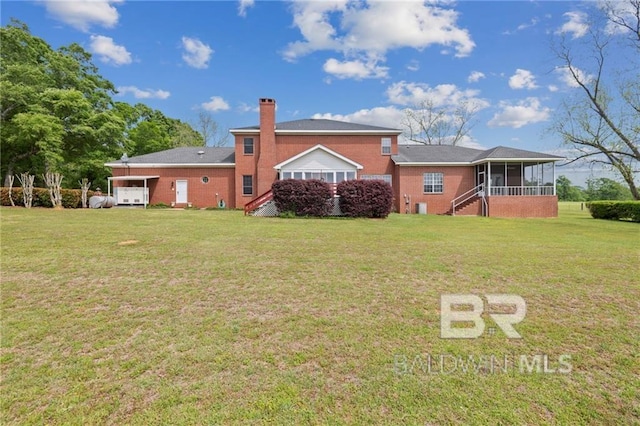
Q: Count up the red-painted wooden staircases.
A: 1